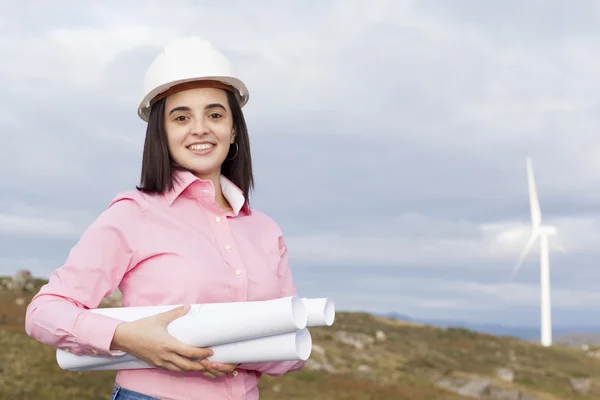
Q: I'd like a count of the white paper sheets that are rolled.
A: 3